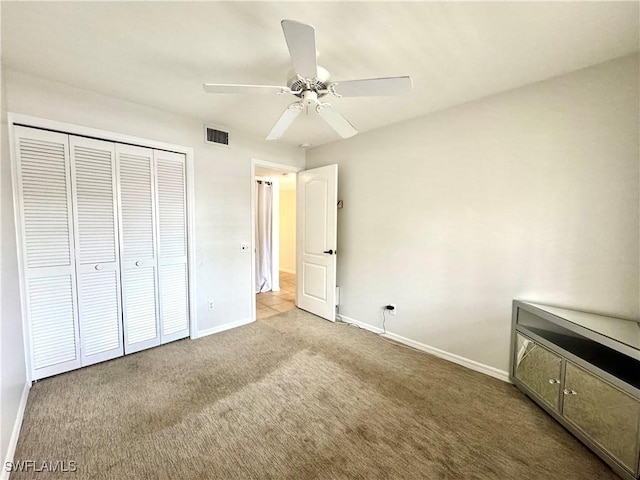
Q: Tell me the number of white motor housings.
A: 1